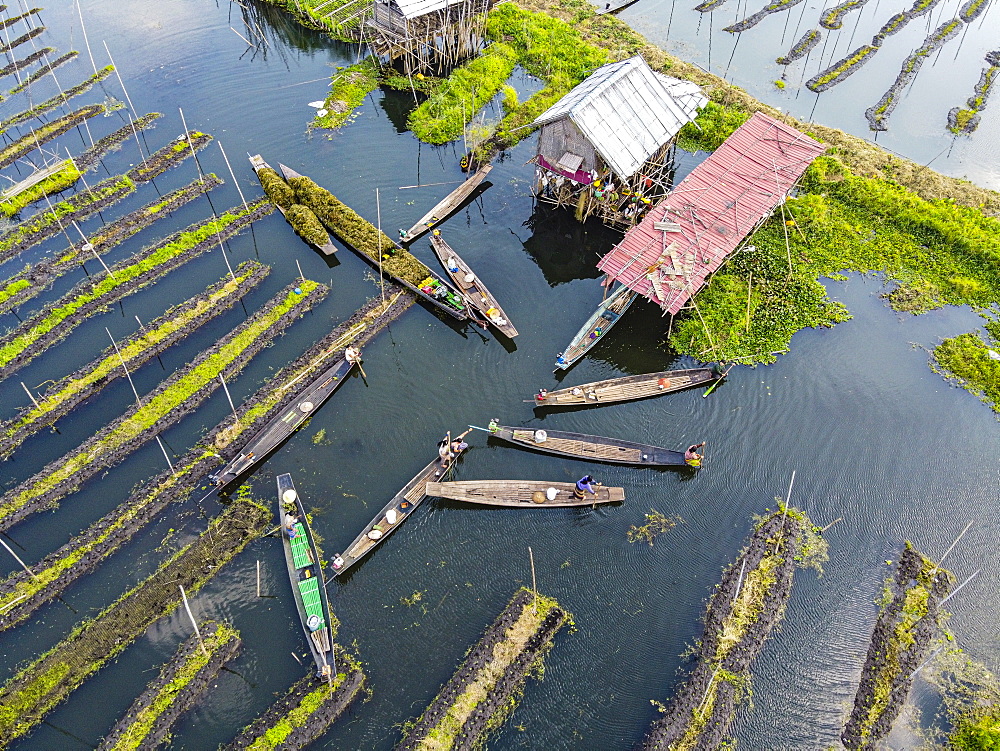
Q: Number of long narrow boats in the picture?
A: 11